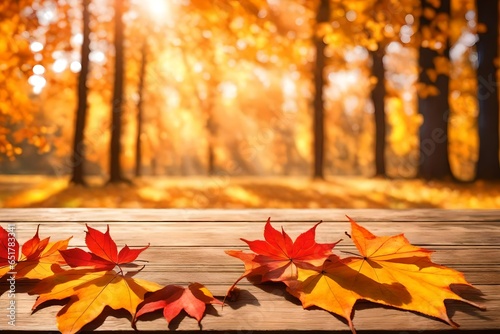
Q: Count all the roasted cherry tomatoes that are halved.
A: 0